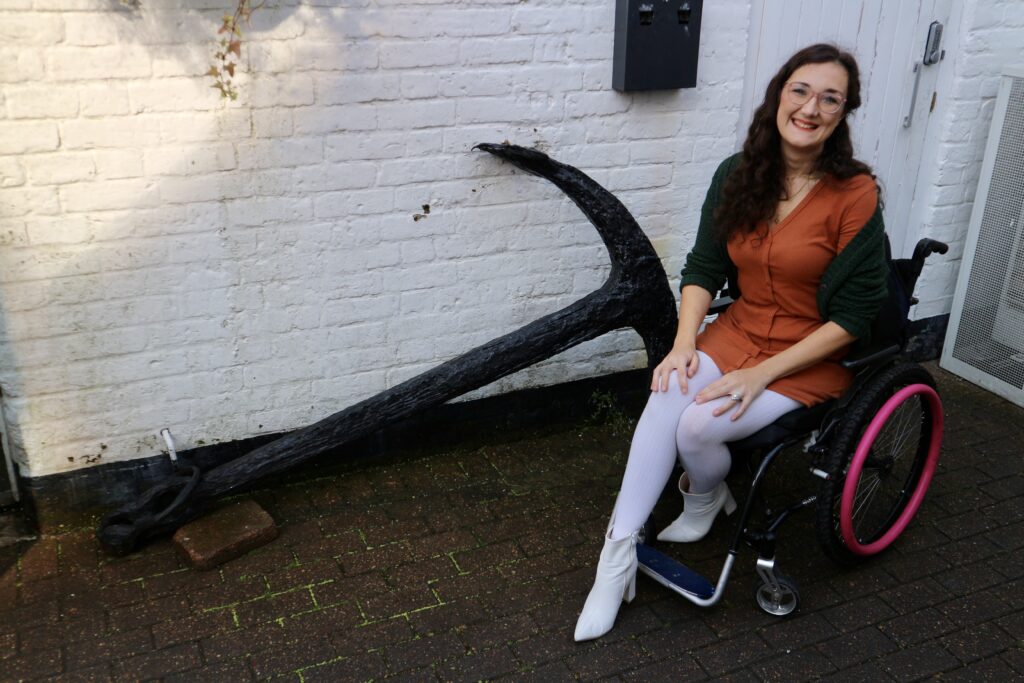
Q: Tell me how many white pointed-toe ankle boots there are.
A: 2